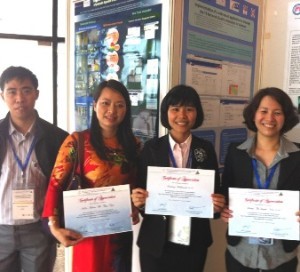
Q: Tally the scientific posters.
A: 3